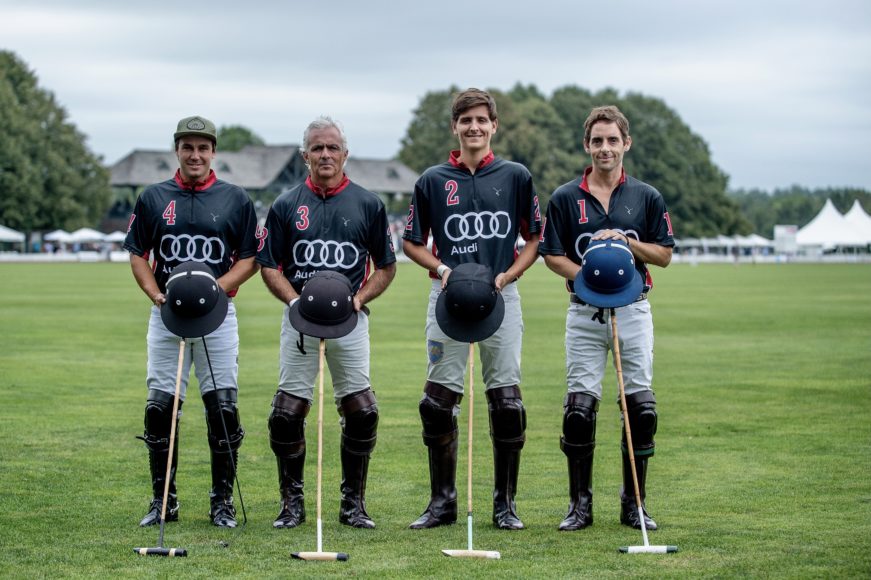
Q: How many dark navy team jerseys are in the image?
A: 4